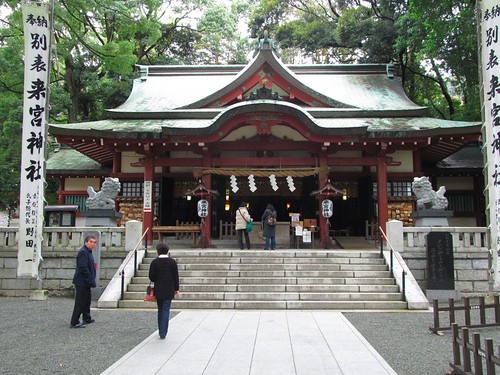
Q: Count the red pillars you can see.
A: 4